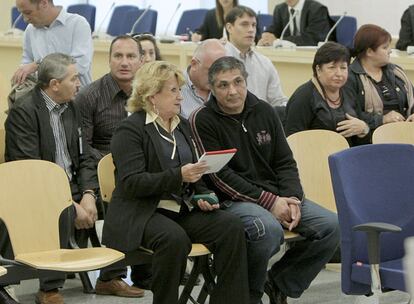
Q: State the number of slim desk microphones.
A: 6